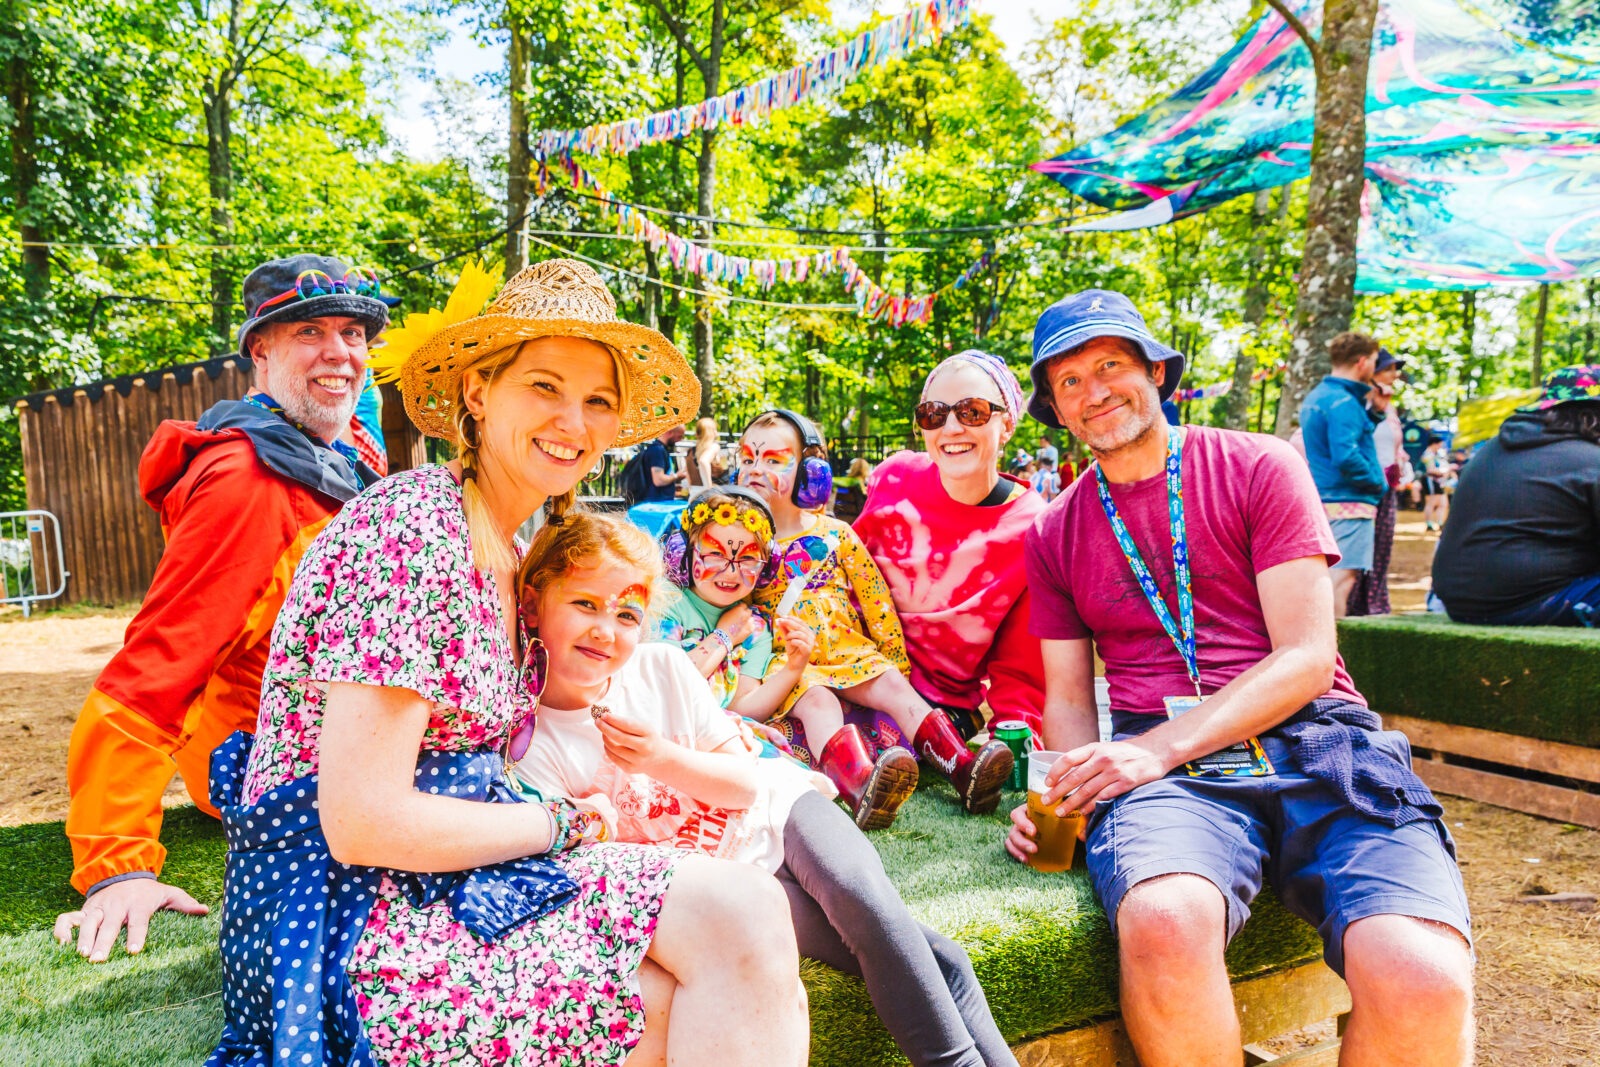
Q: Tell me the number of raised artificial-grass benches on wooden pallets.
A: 2